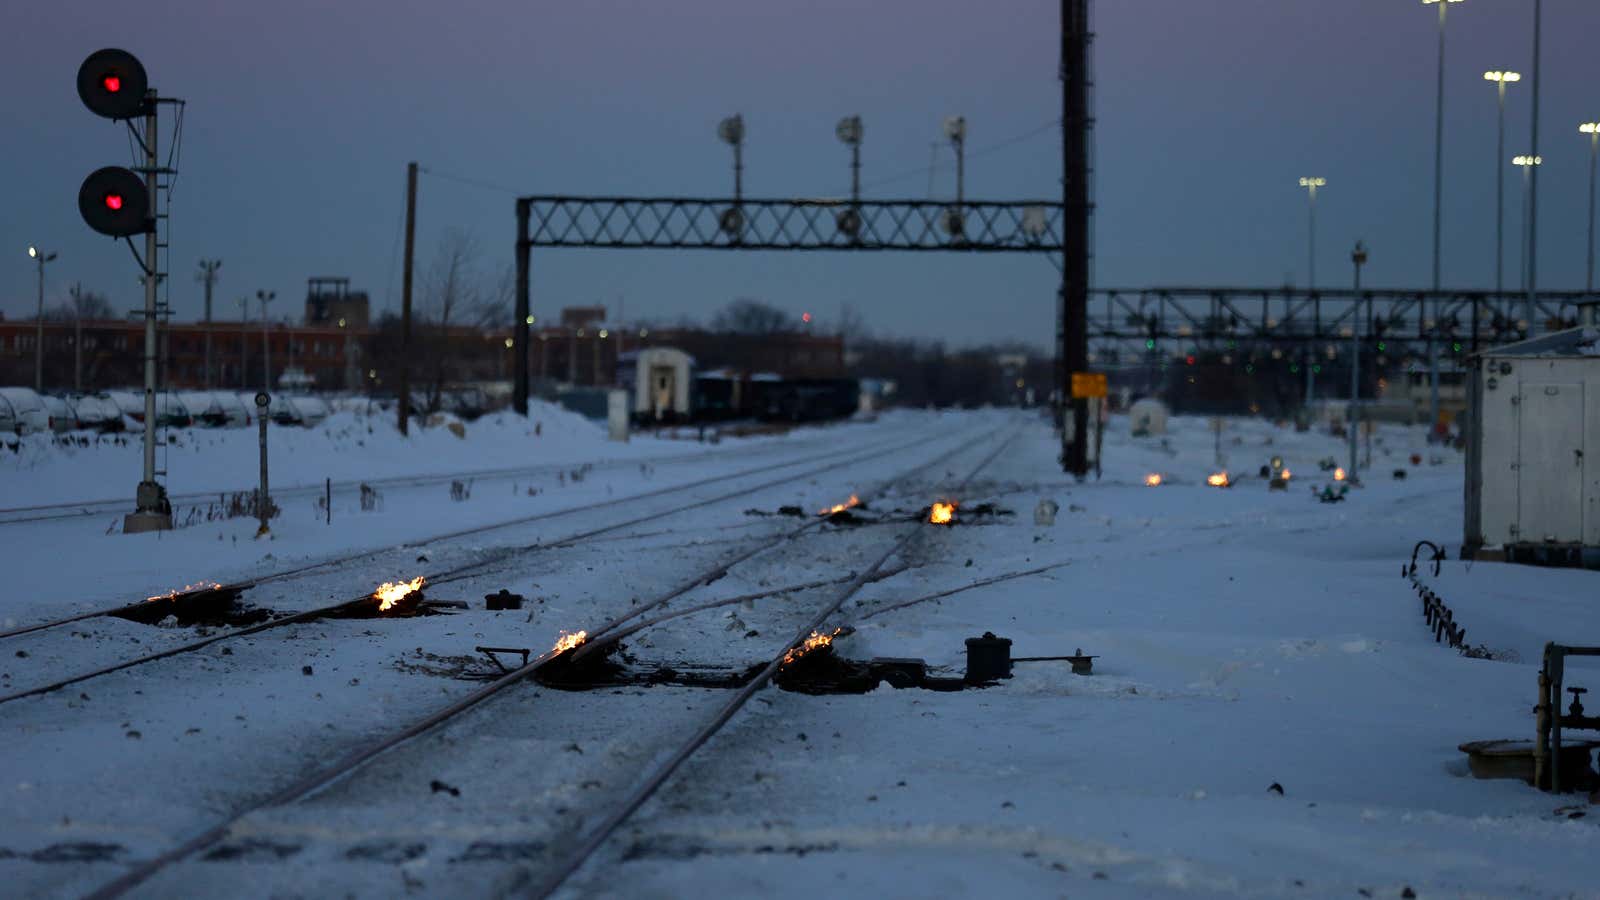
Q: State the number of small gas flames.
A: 10